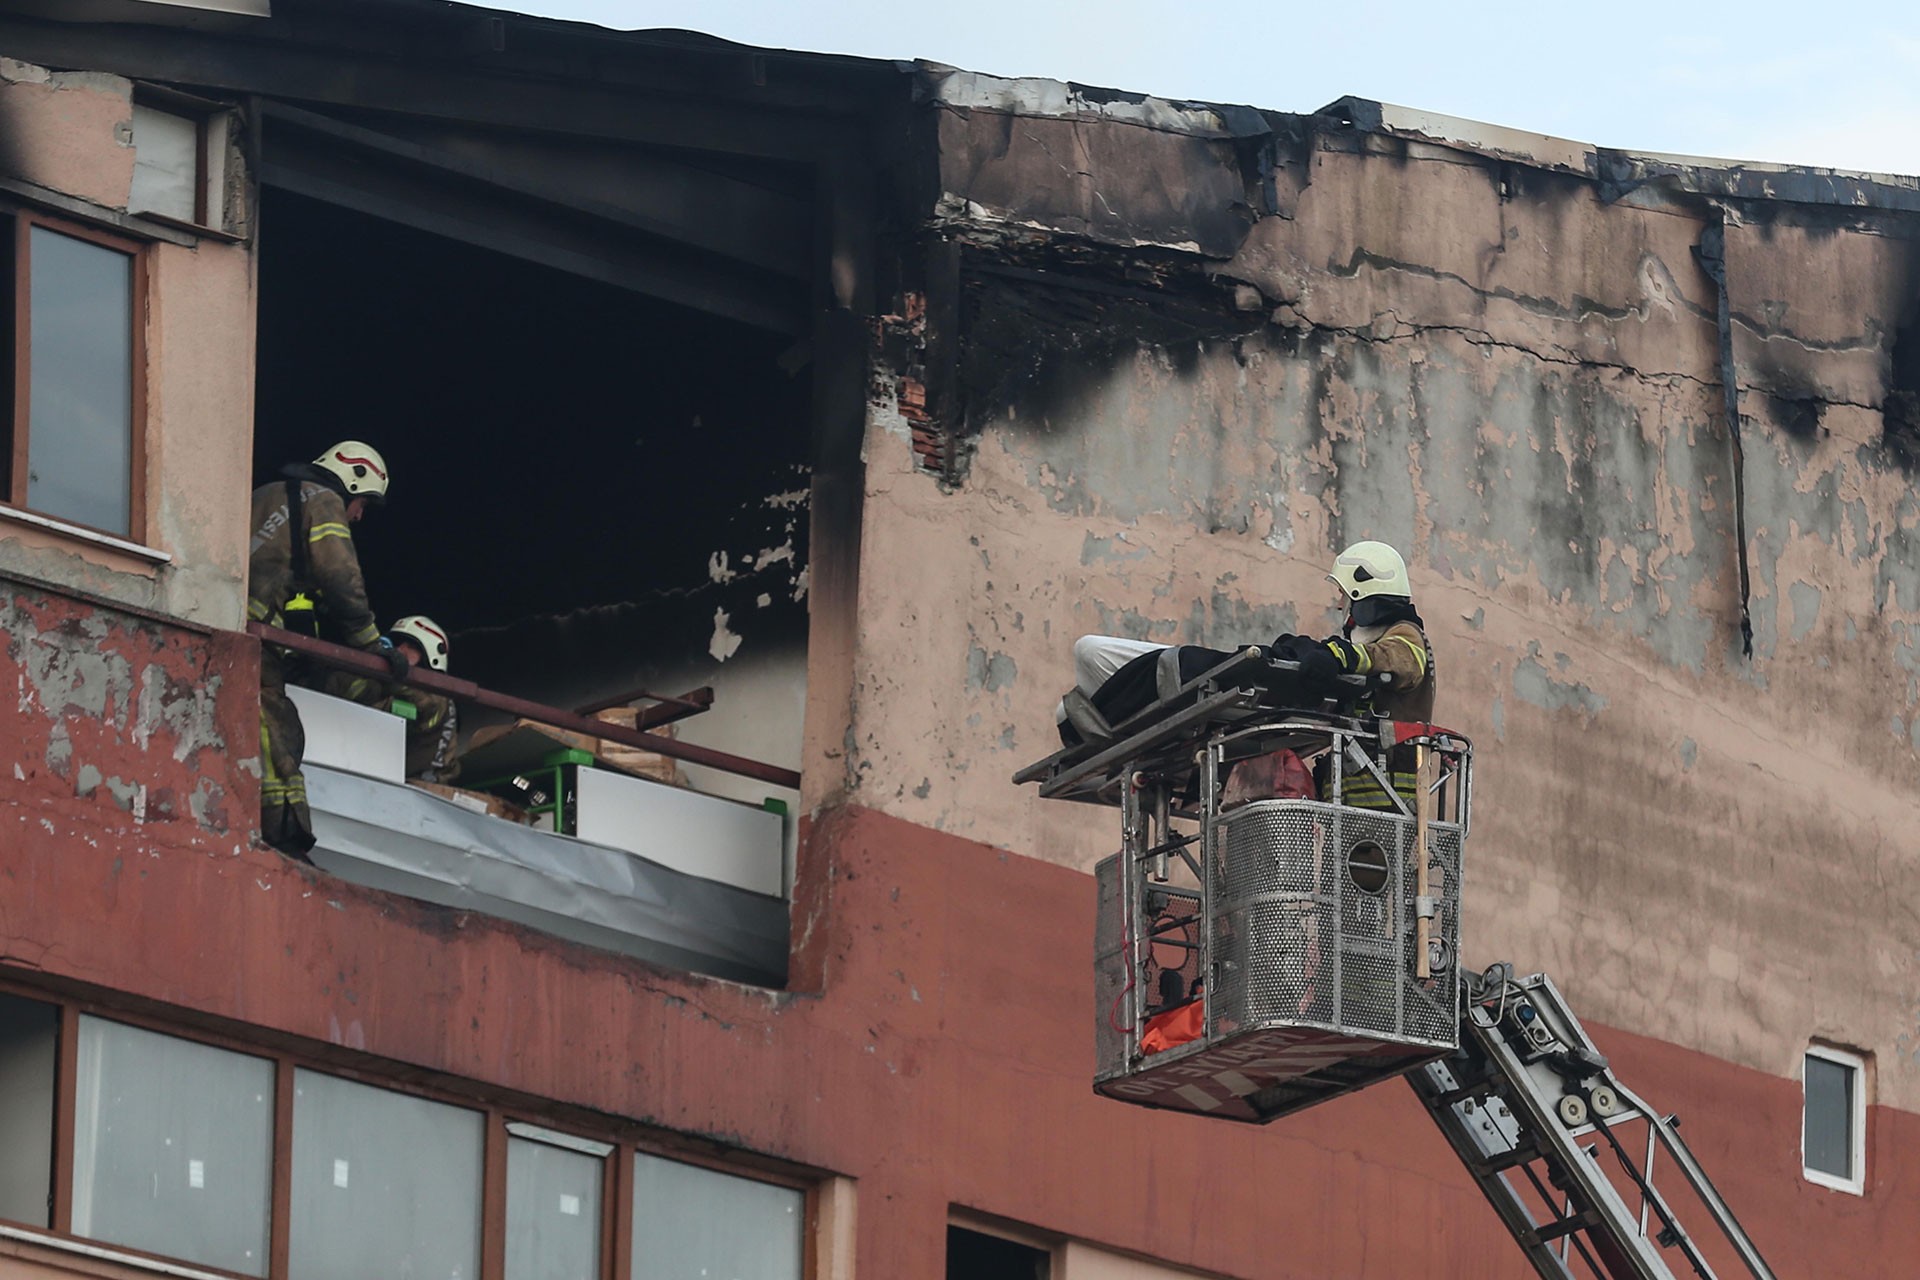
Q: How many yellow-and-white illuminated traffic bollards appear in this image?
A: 0